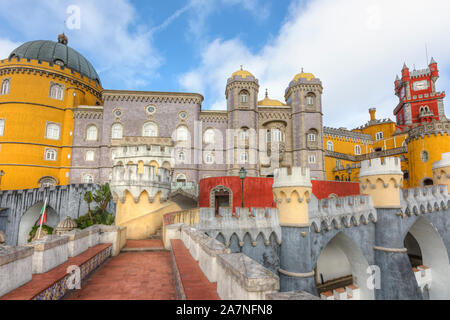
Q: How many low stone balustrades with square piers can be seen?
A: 2